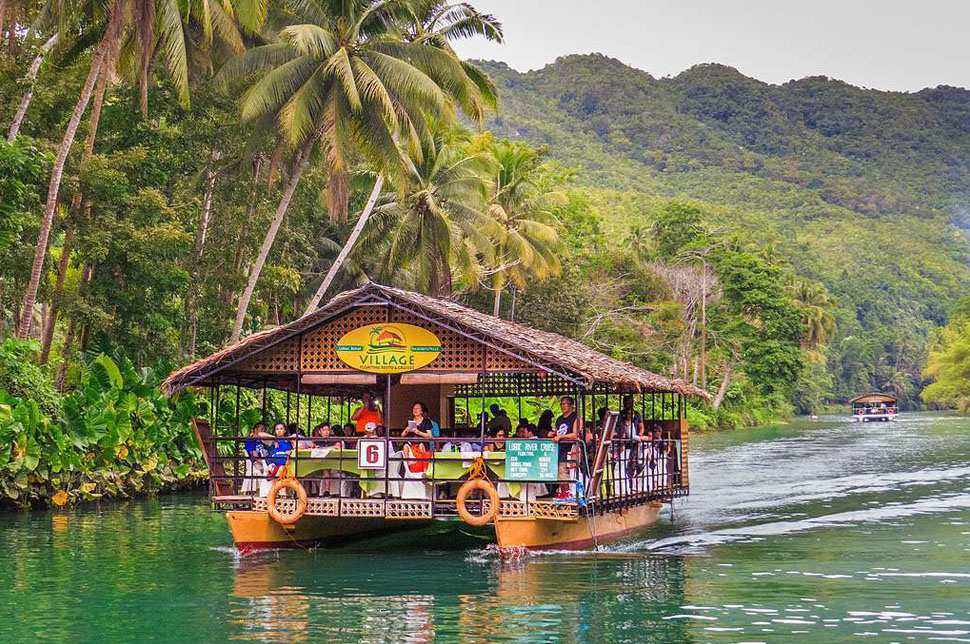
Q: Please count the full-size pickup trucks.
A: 0